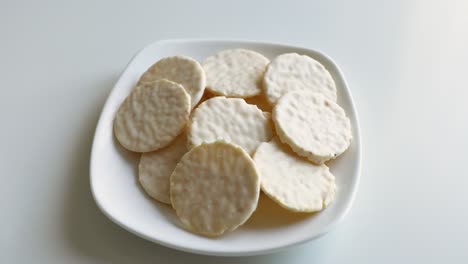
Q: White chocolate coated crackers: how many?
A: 9